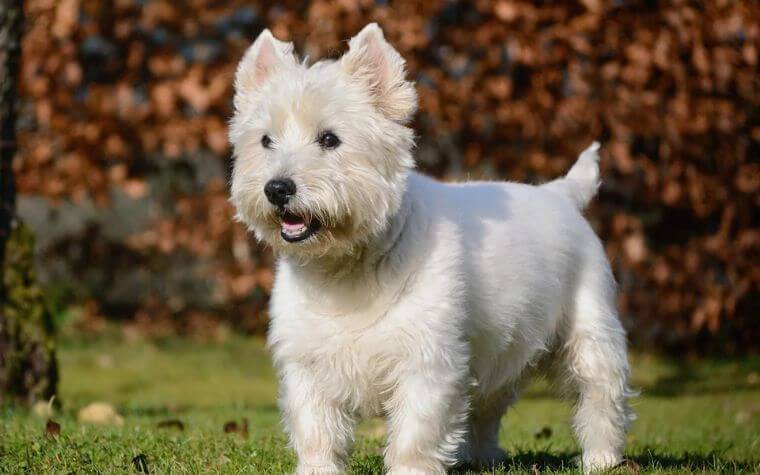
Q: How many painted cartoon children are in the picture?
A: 0